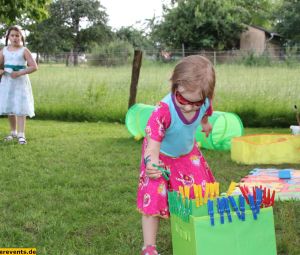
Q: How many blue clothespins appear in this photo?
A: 7